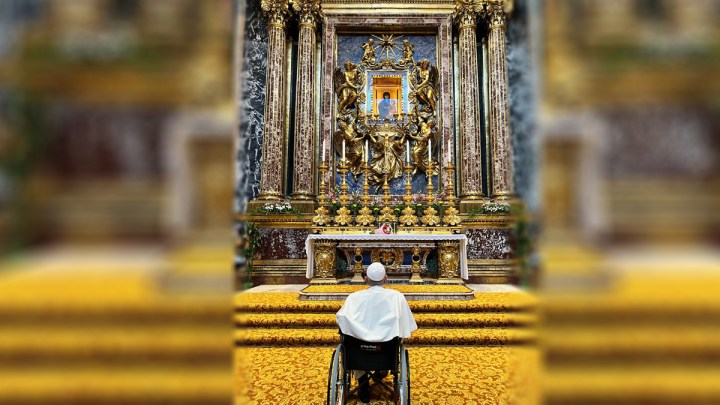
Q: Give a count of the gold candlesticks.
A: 6